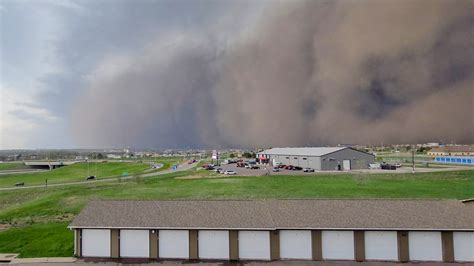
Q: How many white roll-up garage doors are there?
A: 10